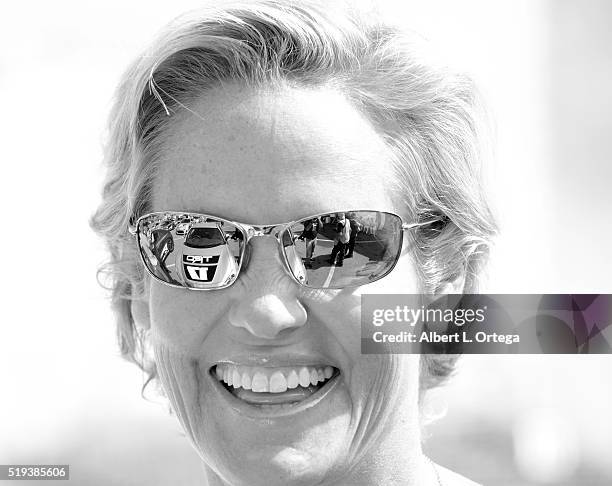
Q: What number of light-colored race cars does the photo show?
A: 1